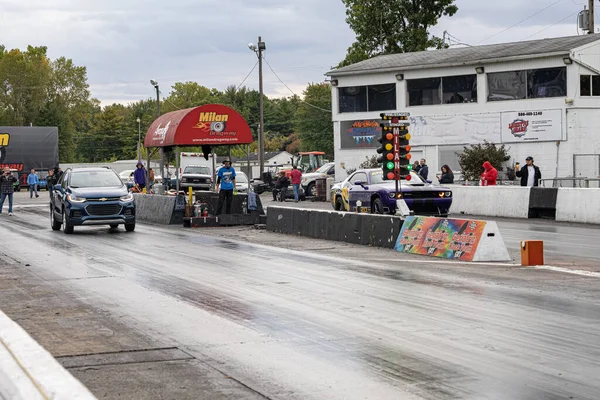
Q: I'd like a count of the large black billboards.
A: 1